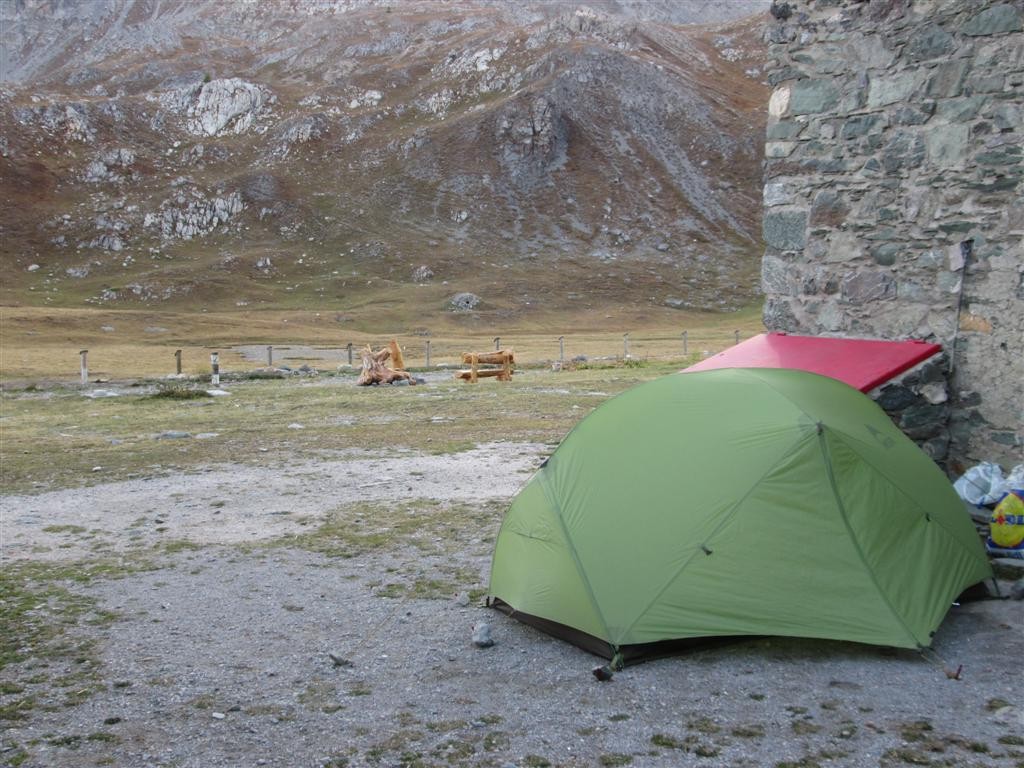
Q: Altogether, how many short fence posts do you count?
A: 11